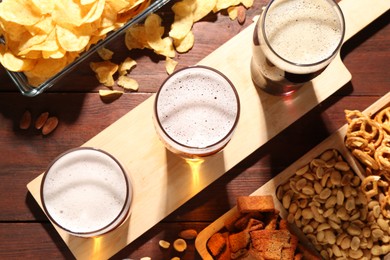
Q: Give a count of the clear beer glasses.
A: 3